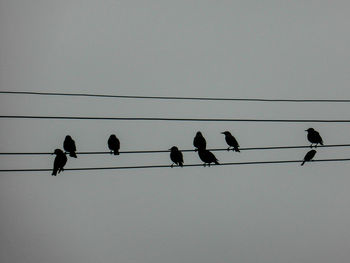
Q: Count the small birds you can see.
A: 9